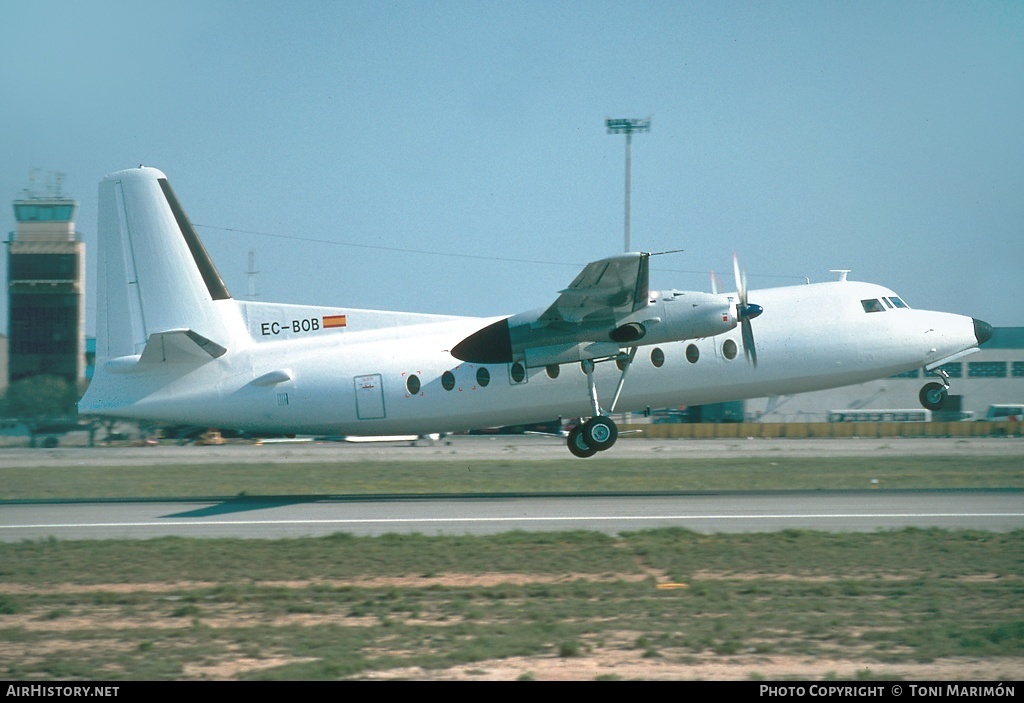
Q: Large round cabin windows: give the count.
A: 10